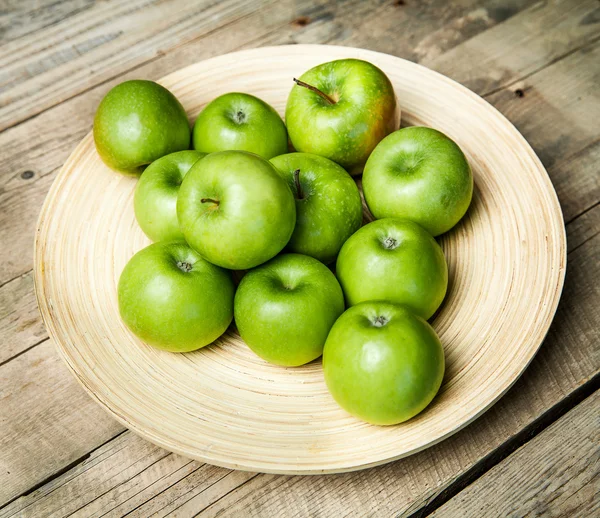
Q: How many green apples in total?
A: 11